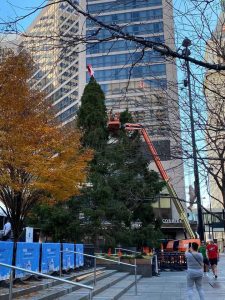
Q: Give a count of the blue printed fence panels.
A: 5